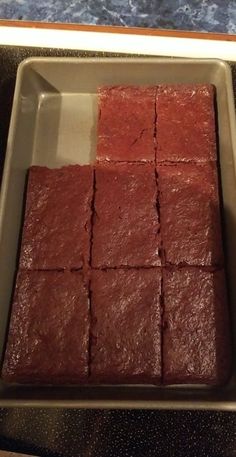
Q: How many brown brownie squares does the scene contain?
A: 8